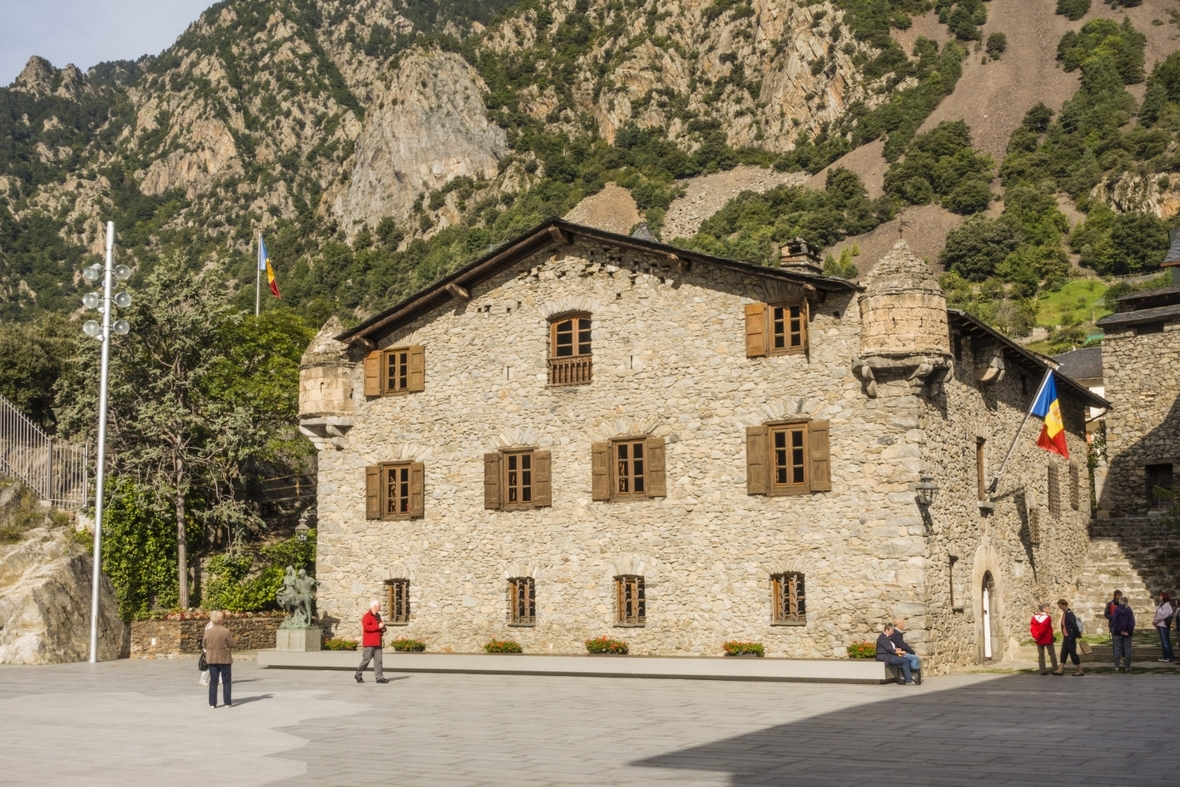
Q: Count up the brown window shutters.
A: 12